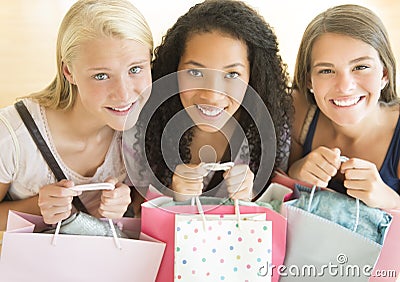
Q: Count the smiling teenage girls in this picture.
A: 3